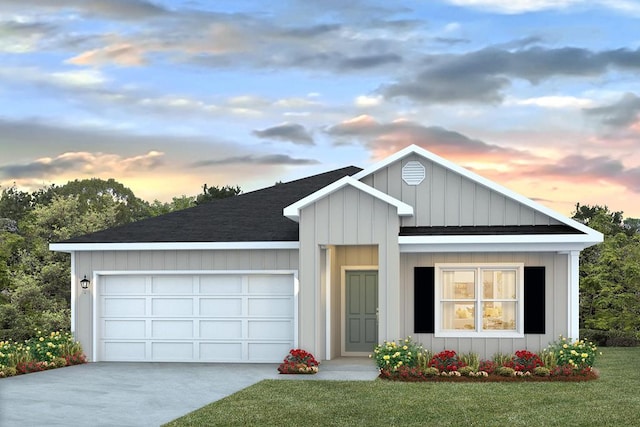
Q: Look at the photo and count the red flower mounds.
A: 3